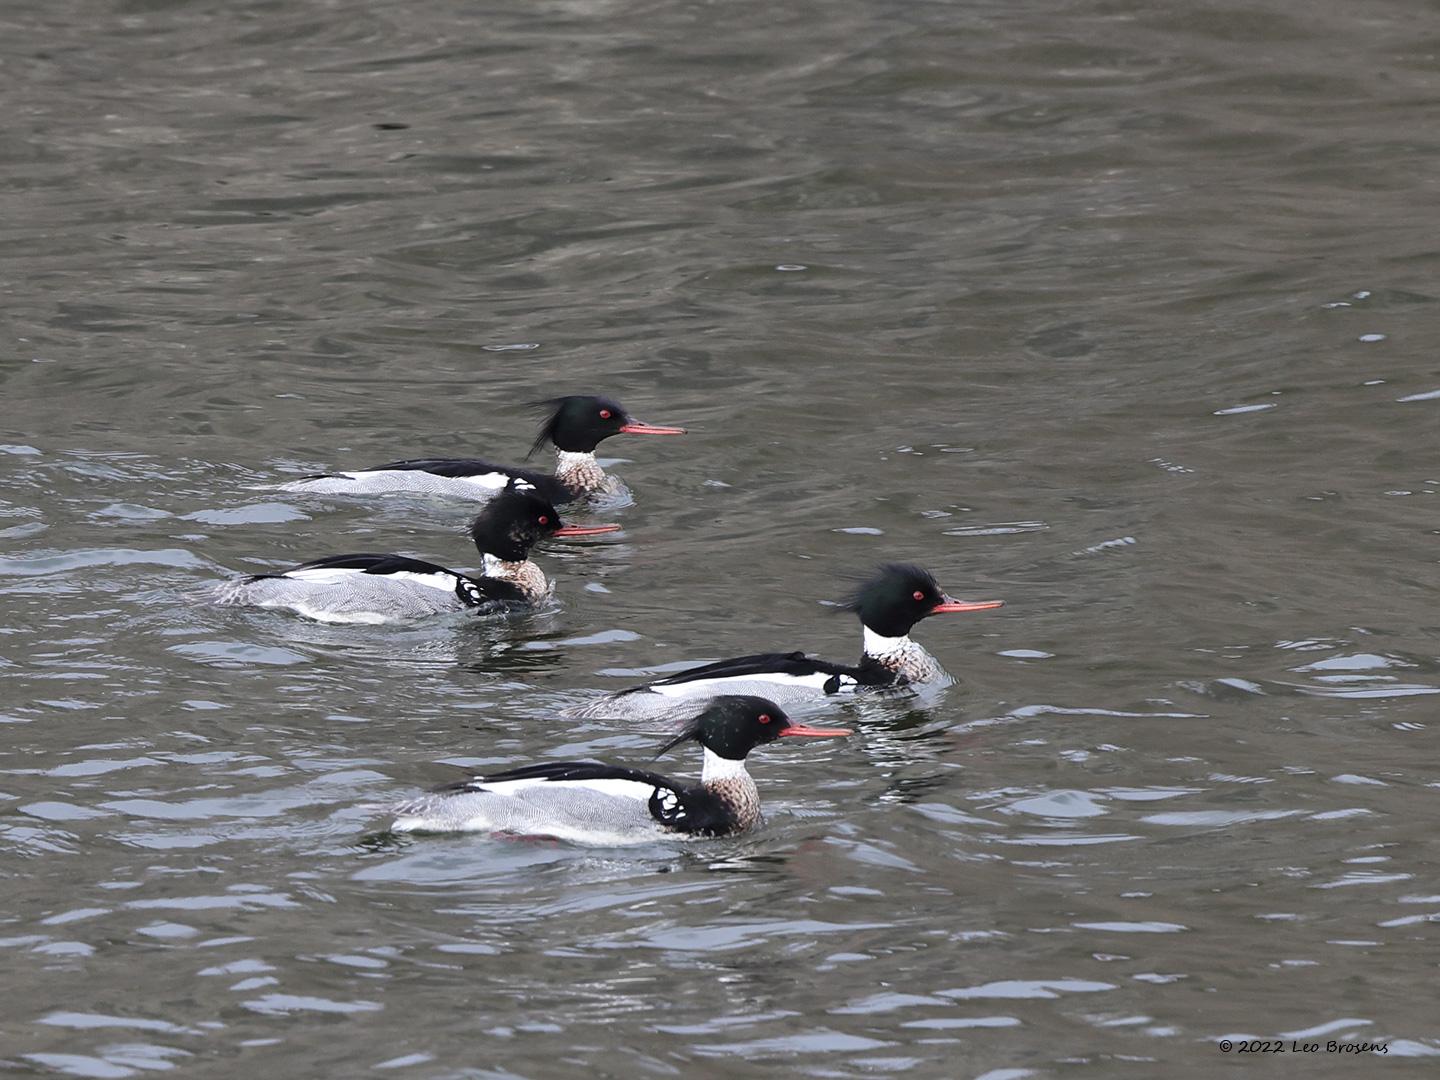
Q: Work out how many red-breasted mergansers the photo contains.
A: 4